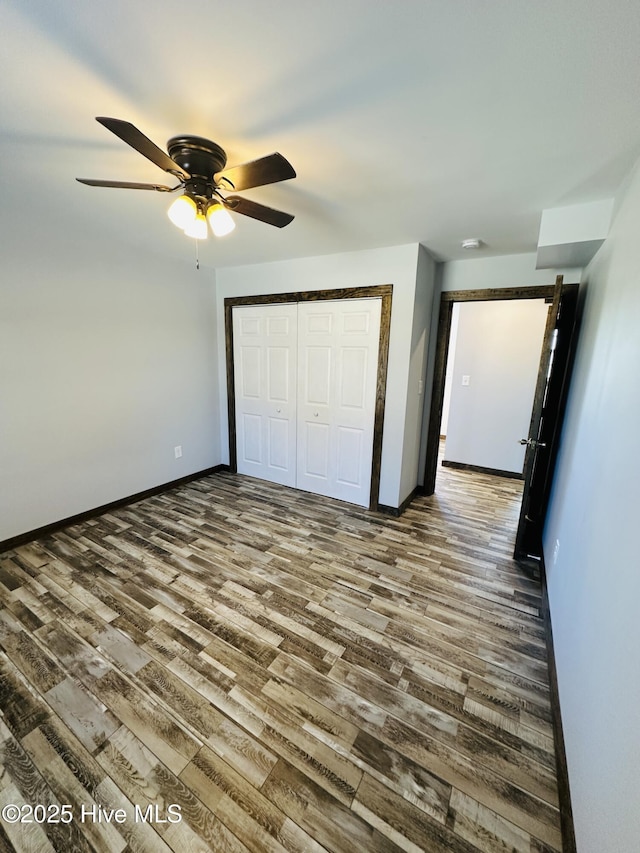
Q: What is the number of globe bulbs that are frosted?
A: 3